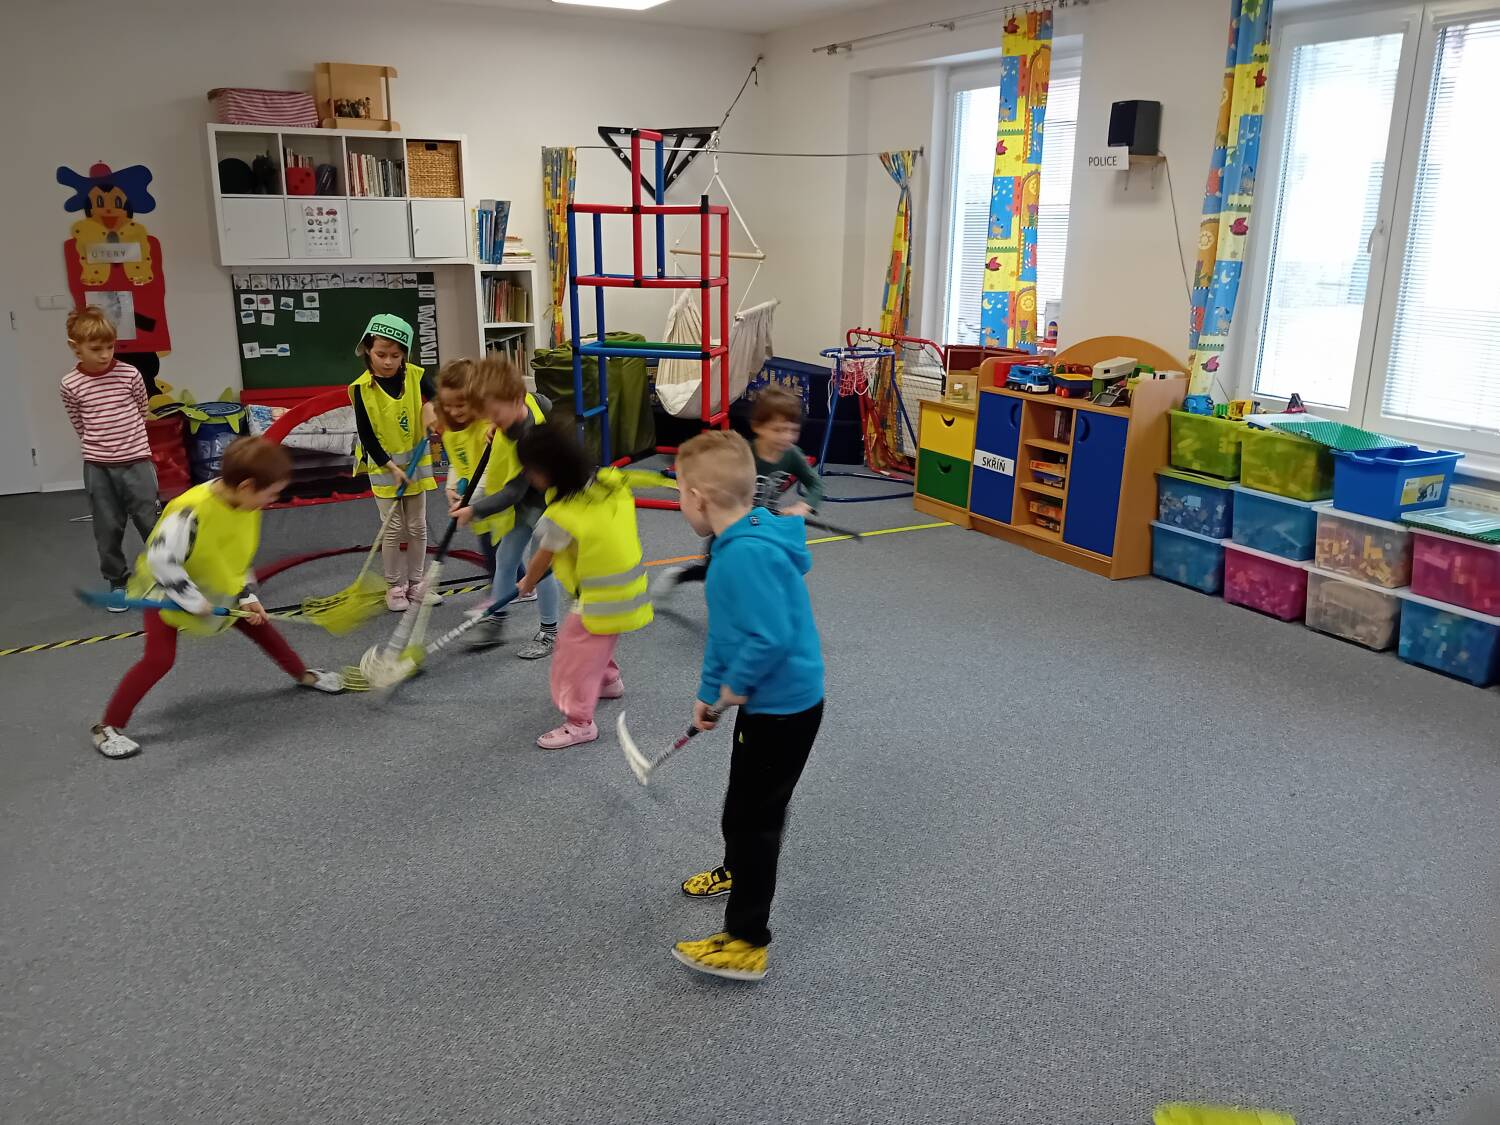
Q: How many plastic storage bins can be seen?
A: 11